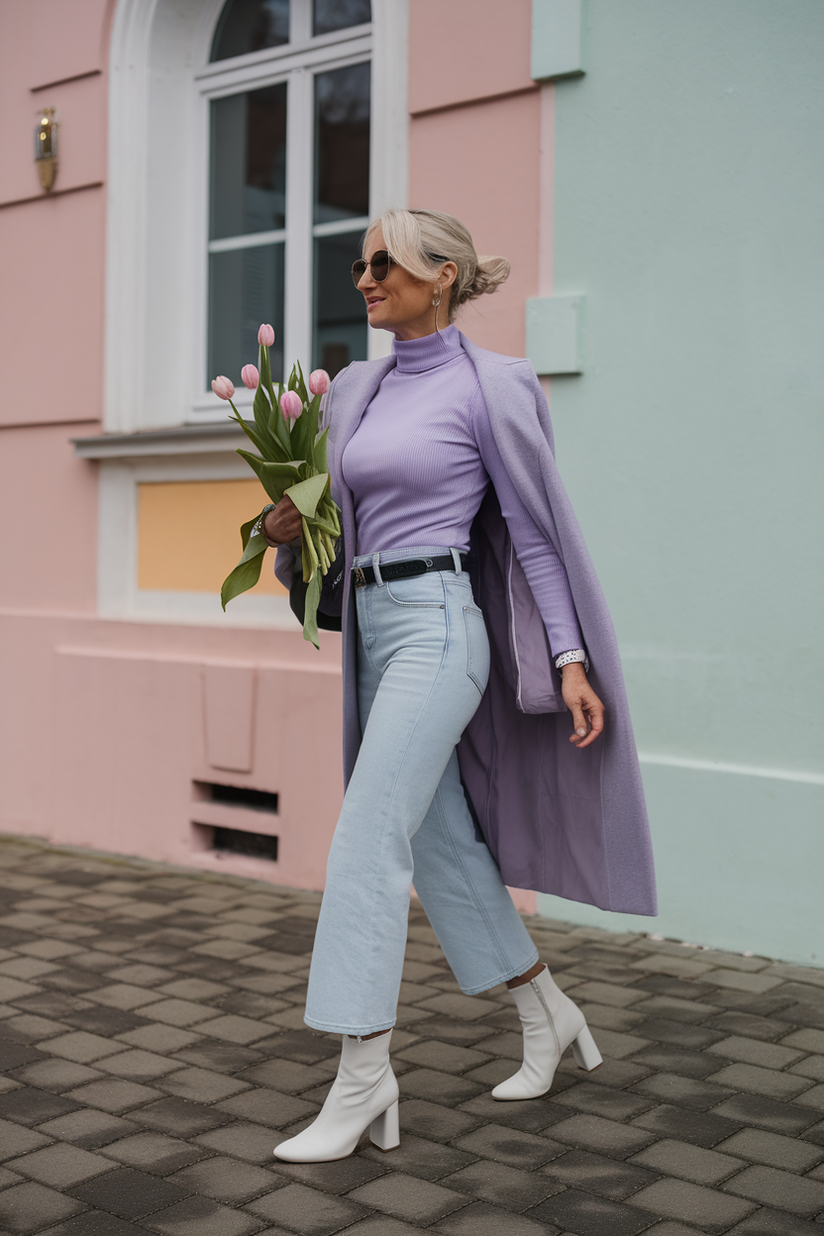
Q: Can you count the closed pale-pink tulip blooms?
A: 5